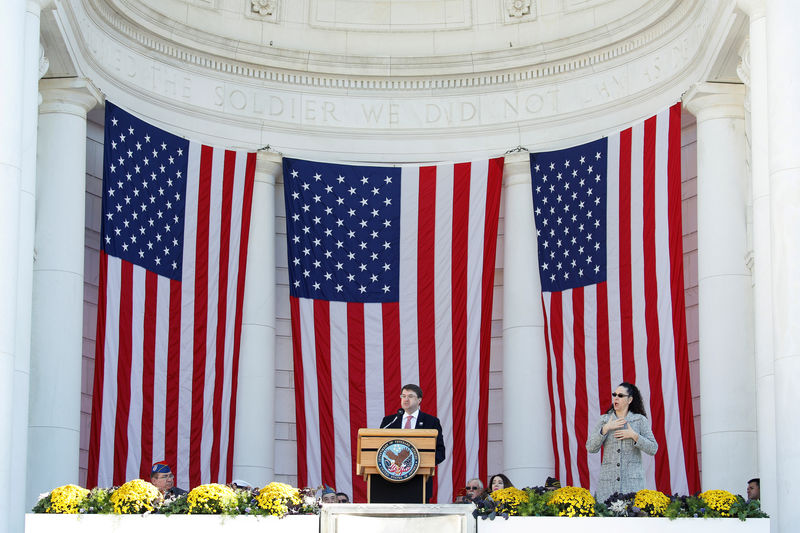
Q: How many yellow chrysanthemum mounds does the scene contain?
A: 8